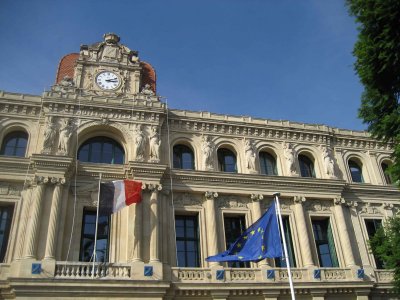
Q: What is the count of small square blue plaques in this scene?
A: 6